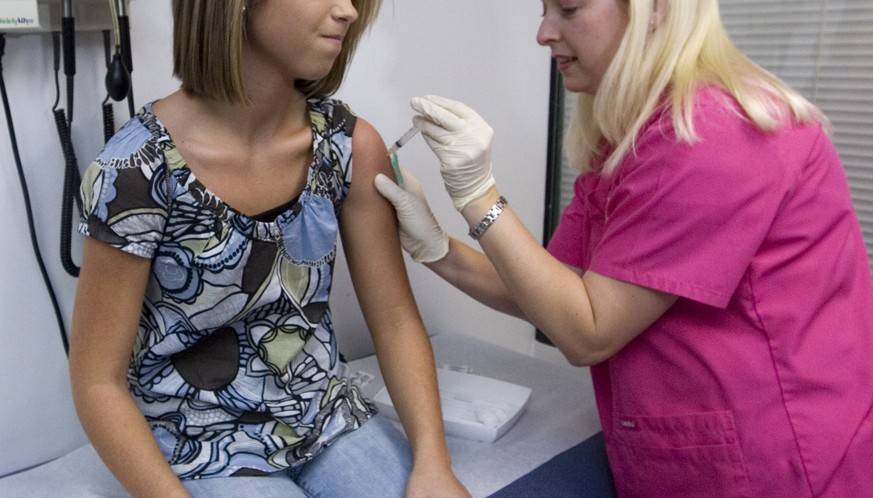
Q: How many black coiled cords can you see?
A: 2